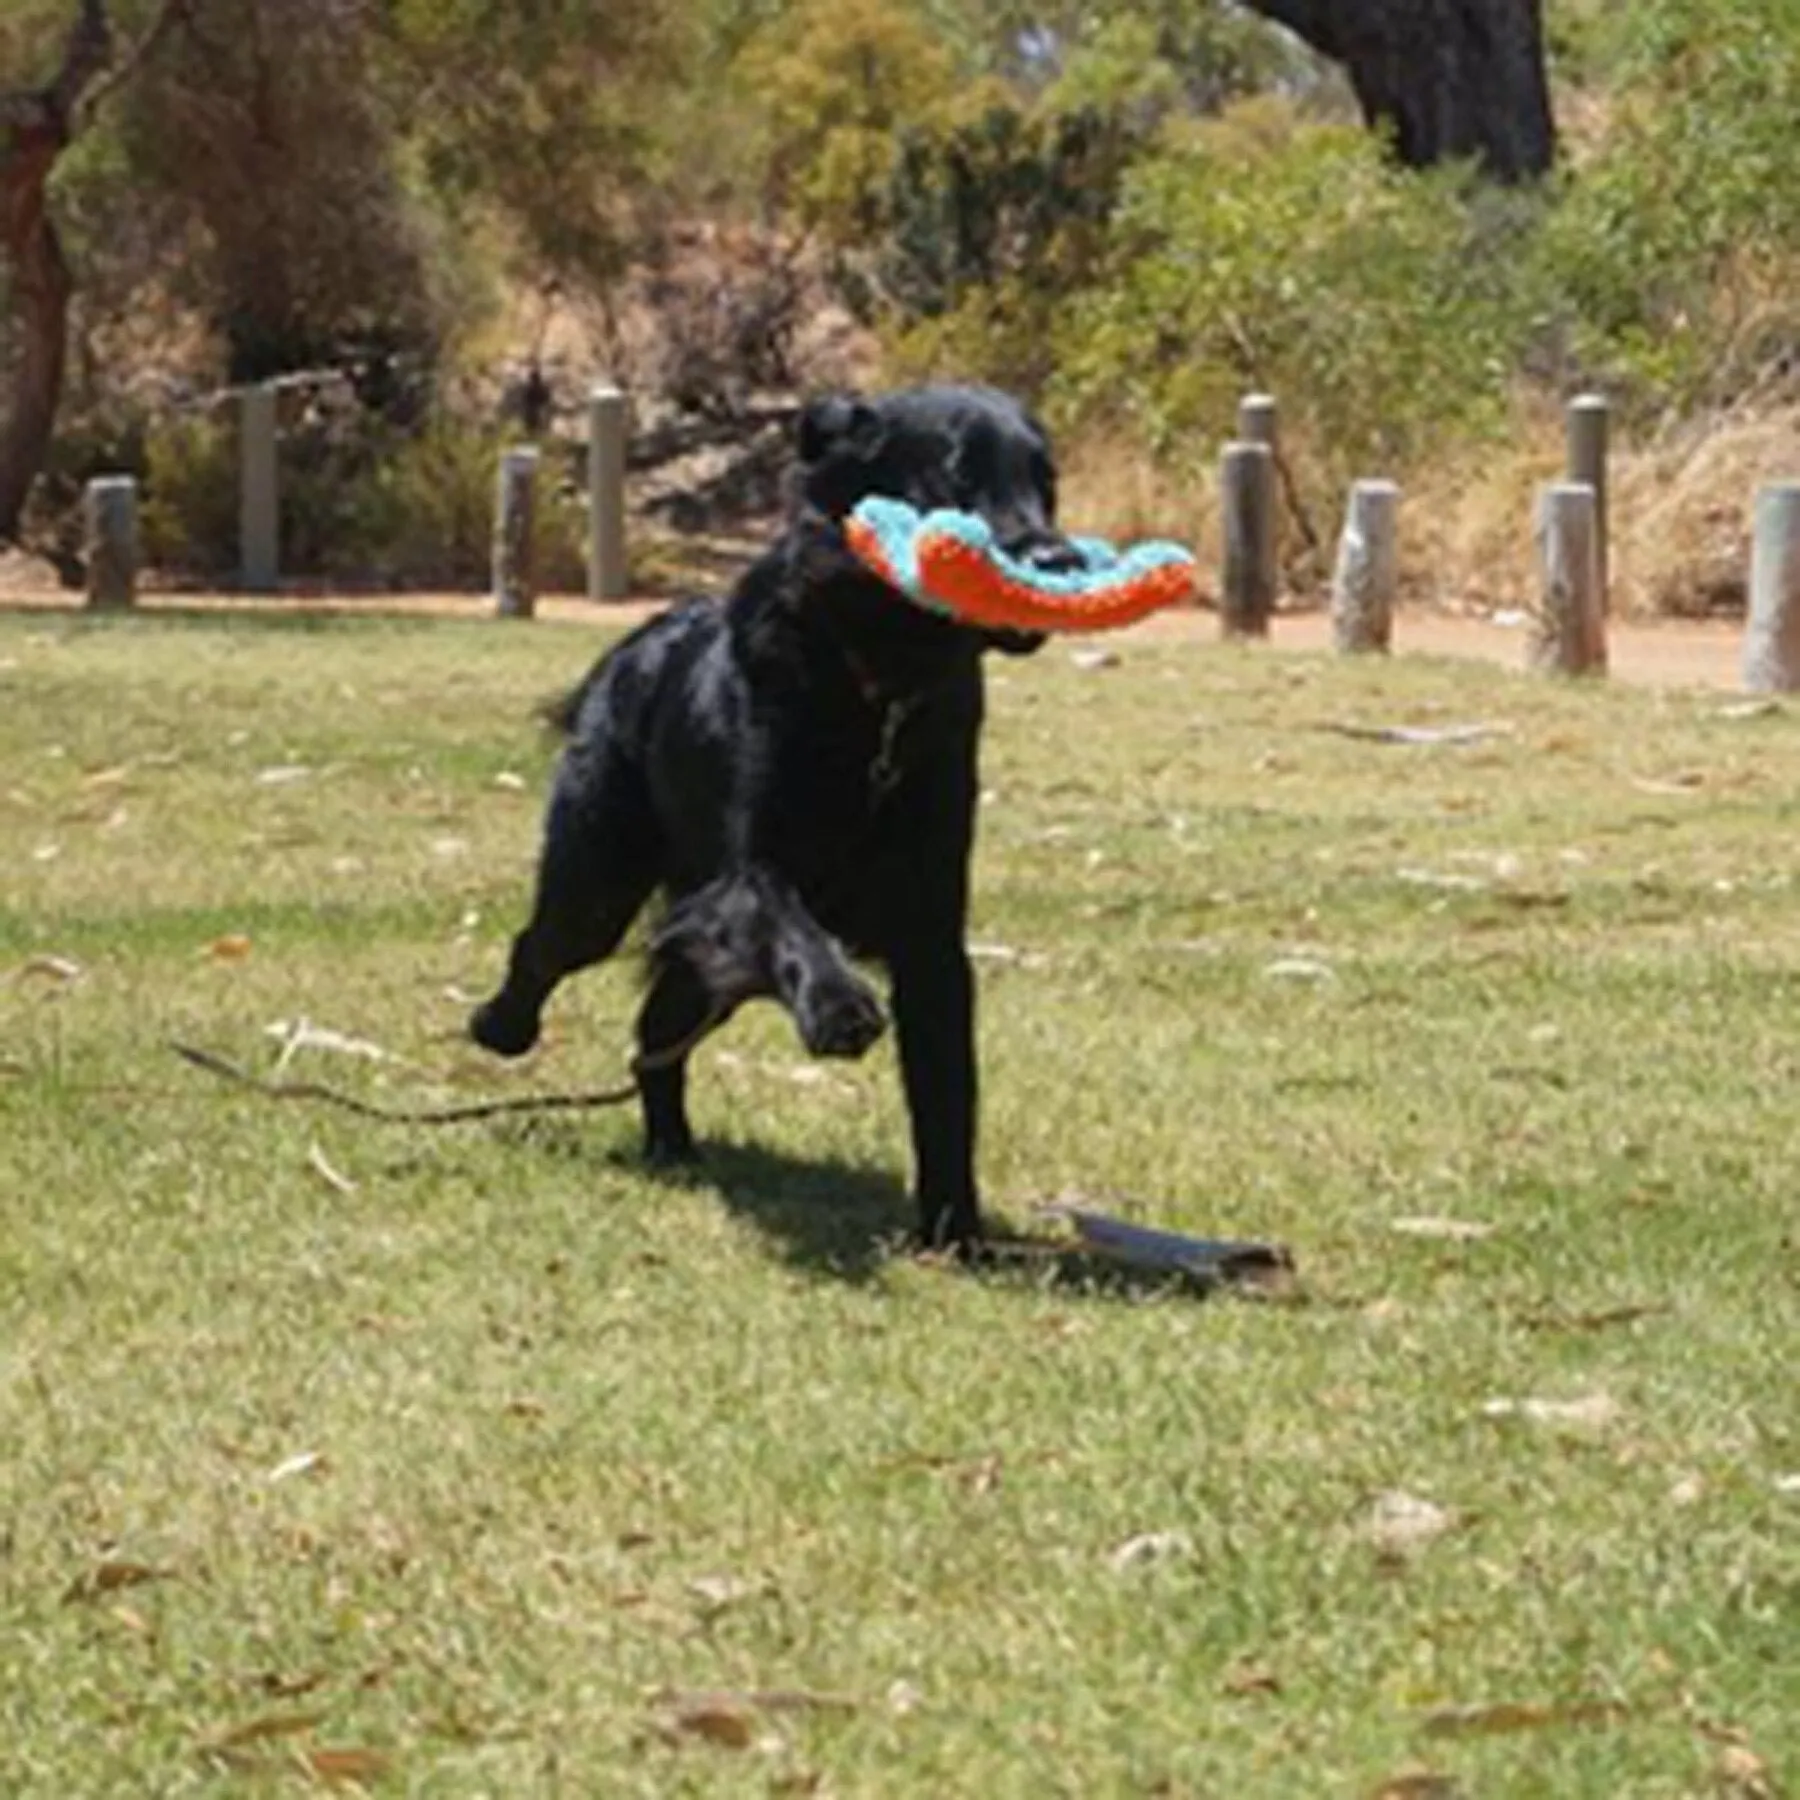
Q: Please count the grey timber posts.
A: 10